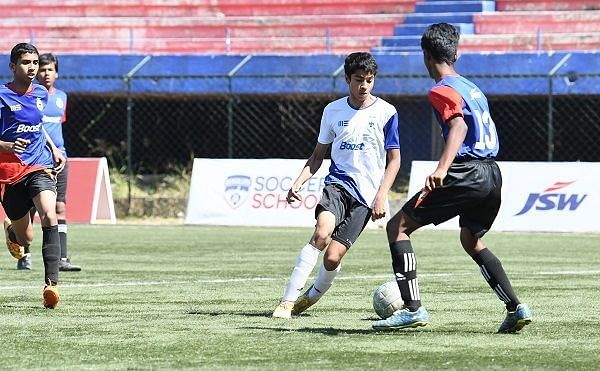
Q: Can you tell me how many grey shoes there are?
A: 2